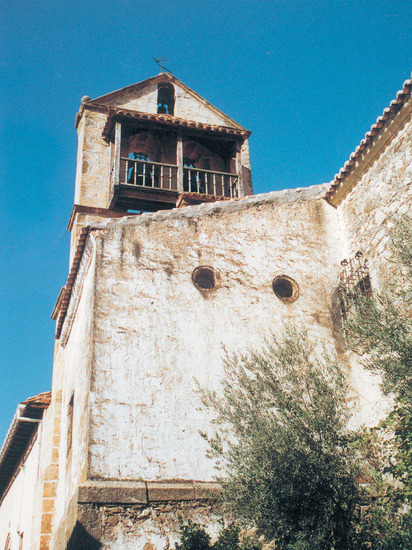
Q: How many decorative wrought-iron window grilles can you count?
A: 1